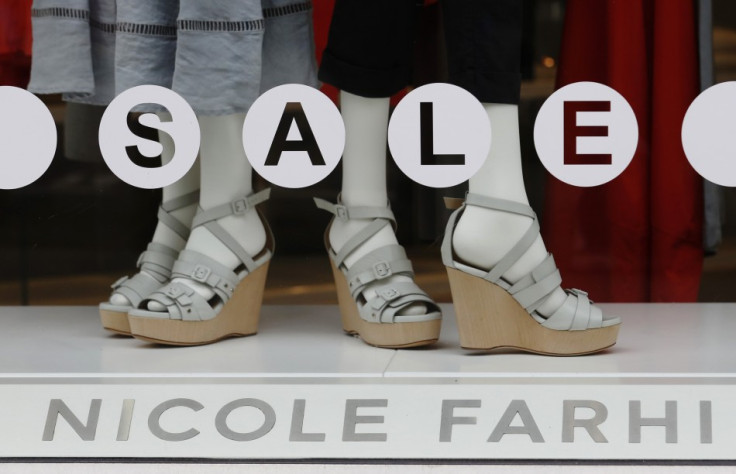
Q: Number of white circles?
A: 6